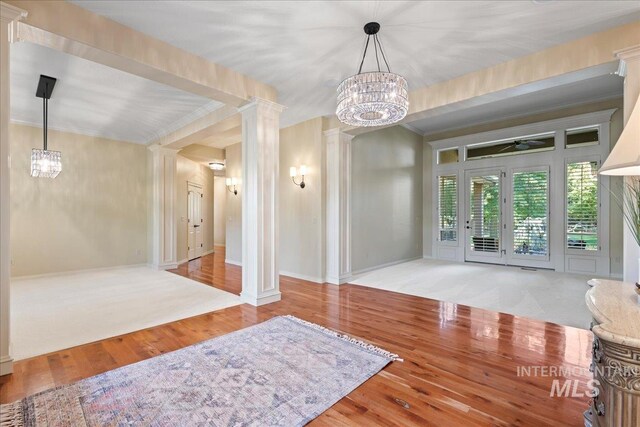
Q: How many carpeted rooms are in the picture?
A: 2